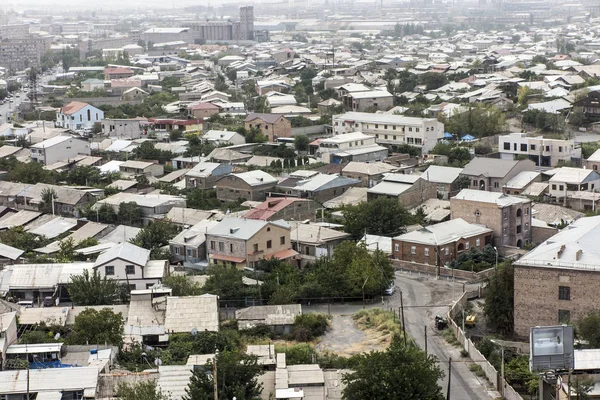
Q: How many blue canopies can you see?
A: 2